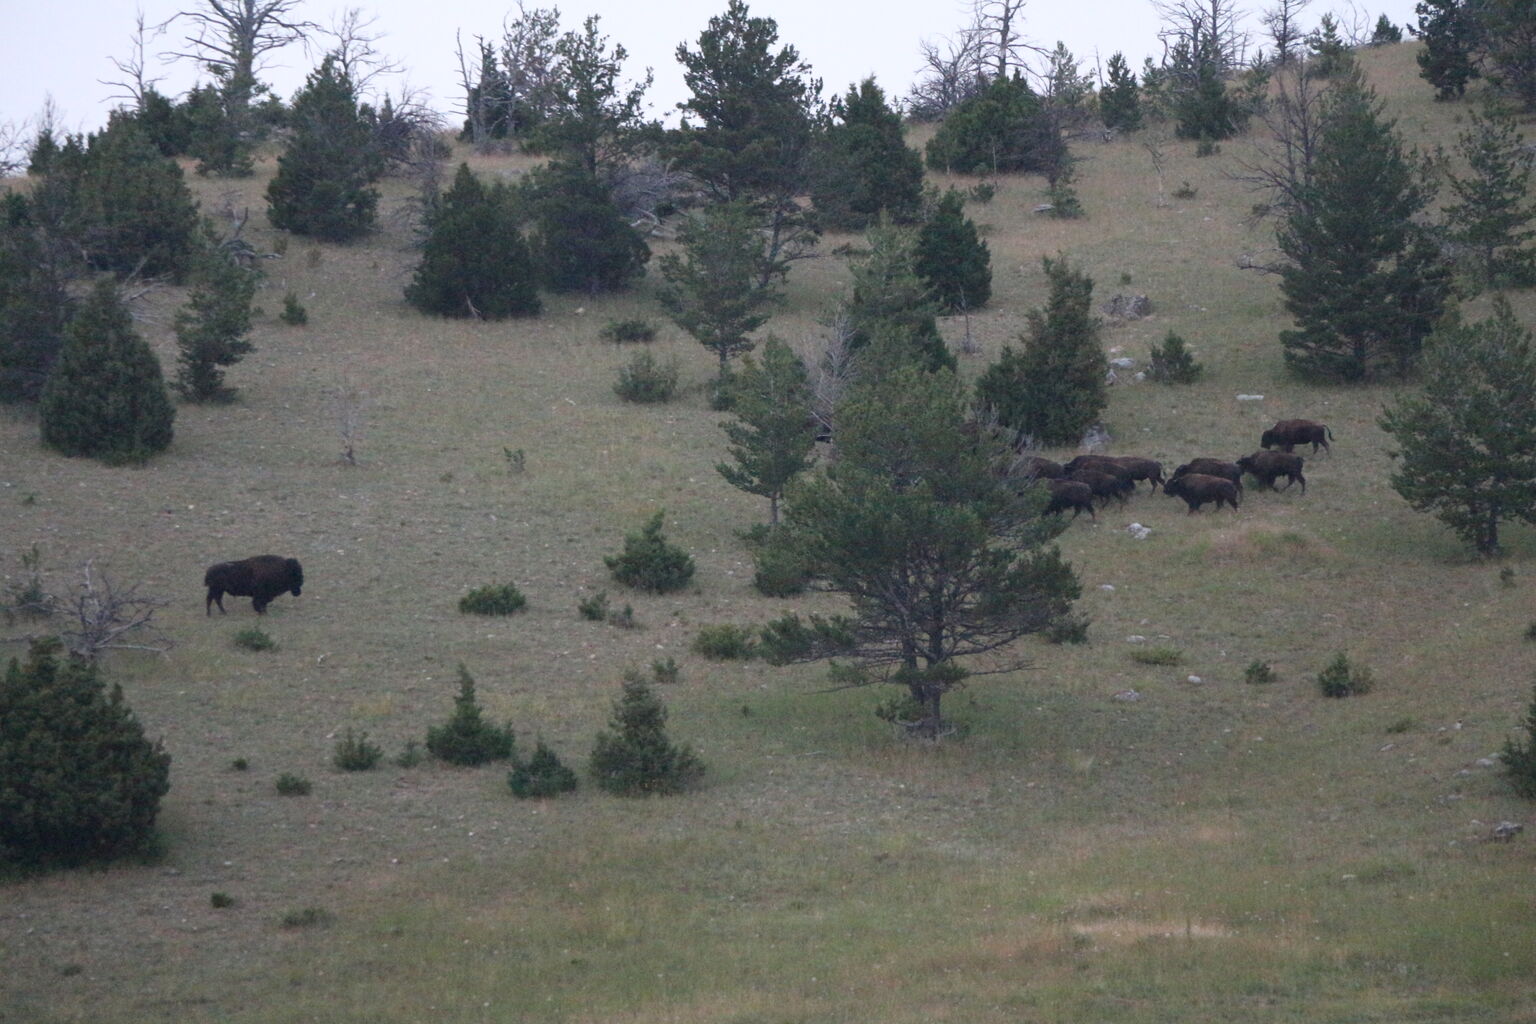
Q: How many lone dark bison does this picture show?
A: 1